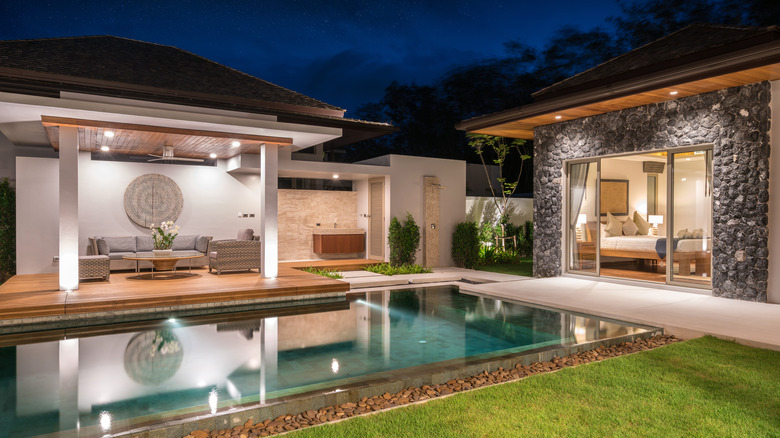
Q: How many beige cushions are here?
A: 3